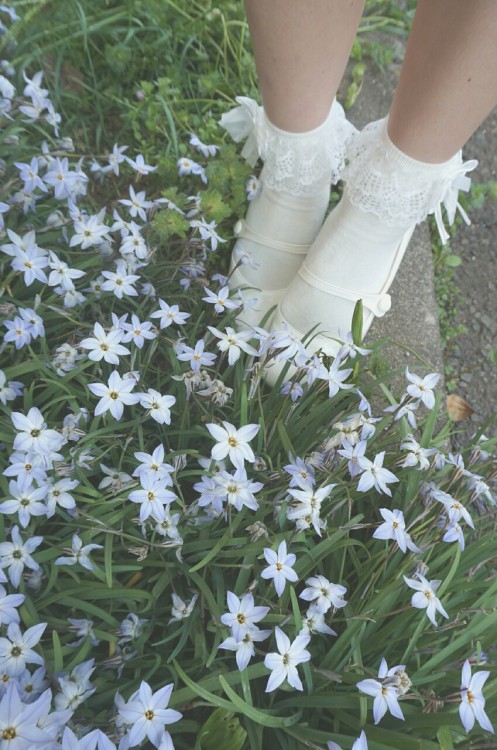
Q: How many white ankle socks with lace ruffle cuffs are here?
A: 2